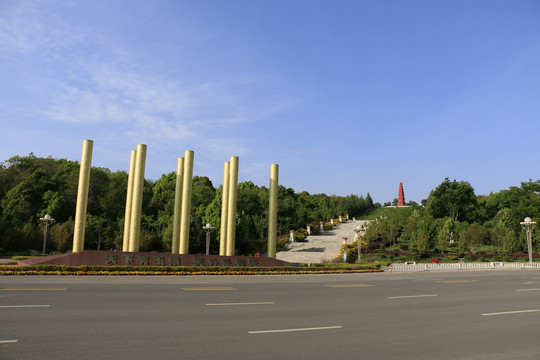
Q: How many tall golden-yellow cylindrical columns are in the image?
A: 8